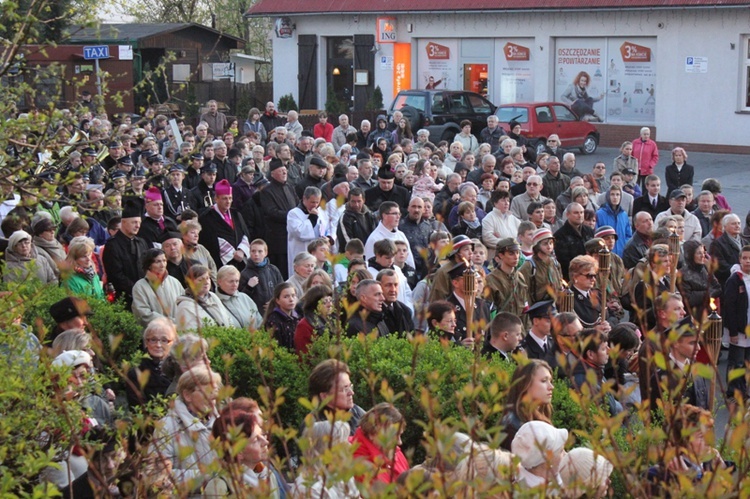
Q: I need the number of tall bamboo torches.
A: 5